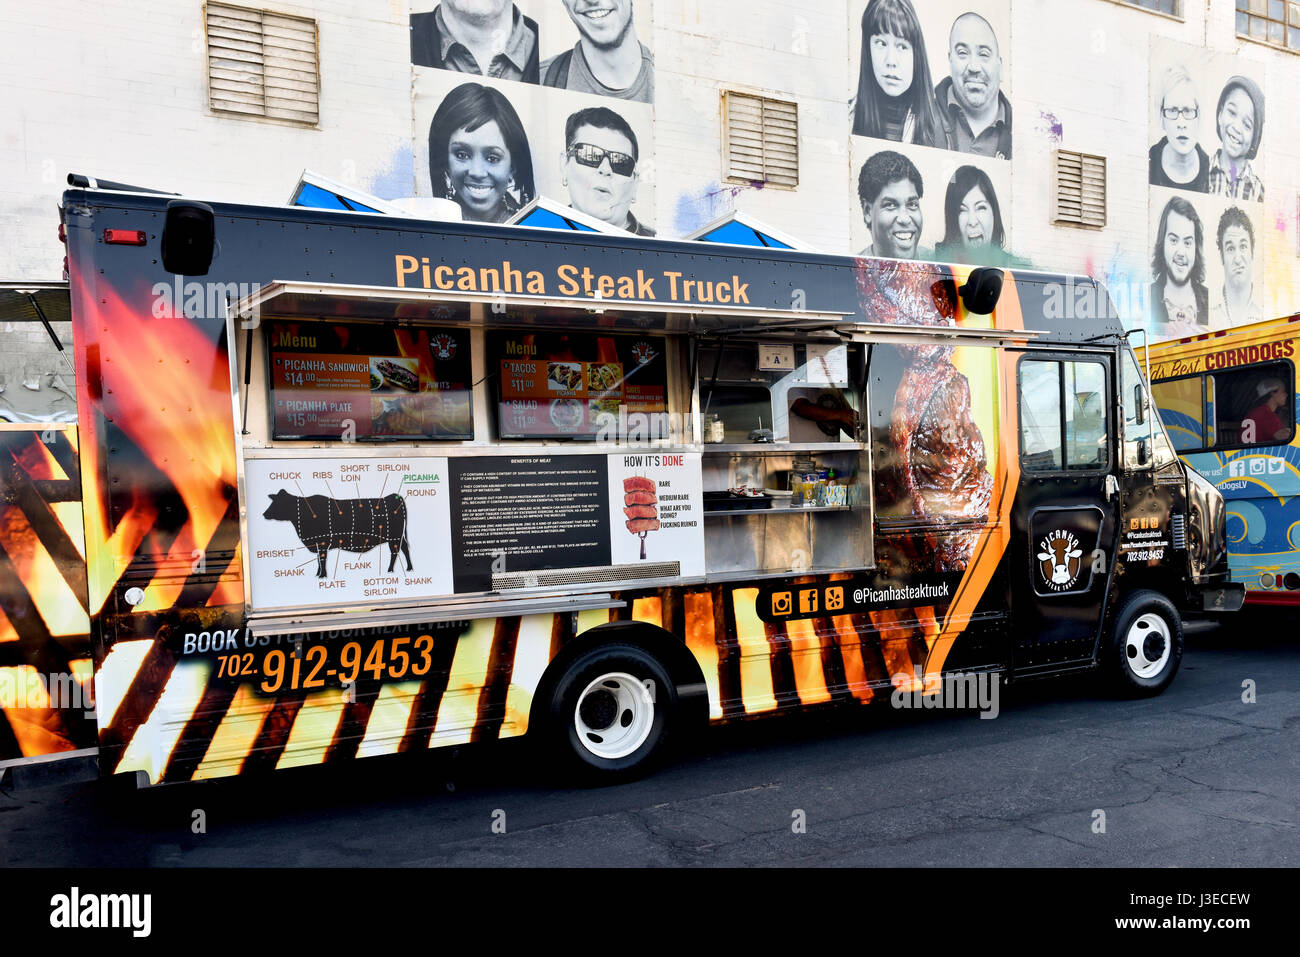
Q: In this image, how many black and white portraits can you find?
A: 12